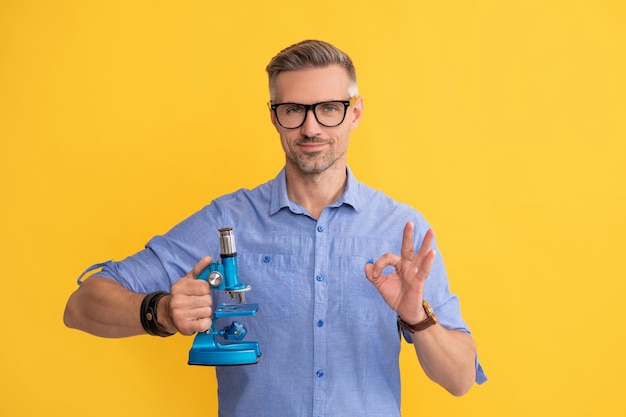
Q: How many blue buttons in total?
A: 6